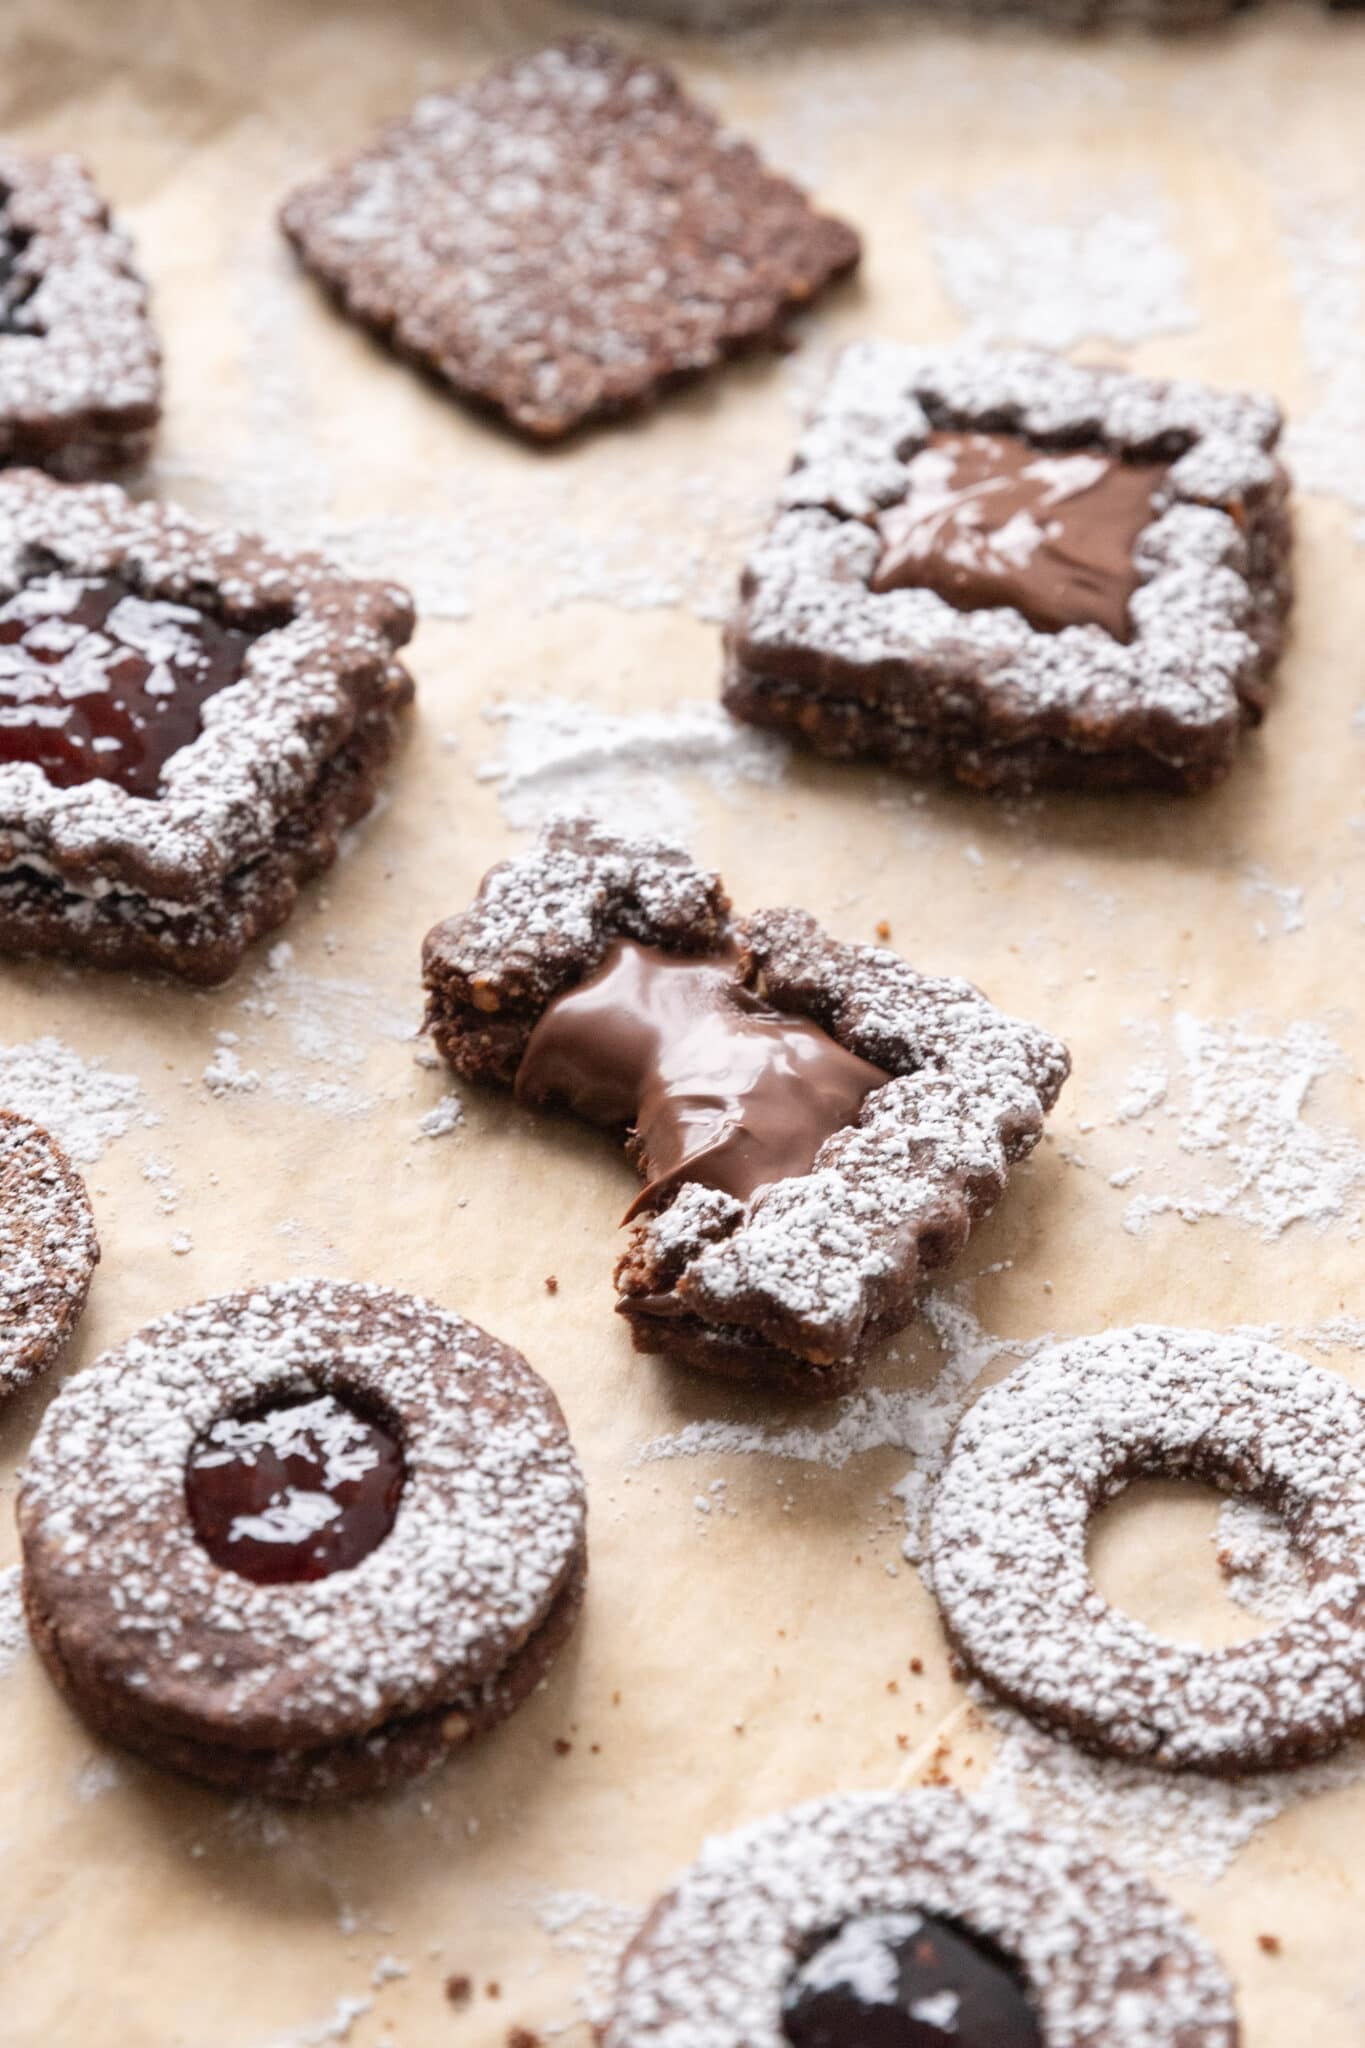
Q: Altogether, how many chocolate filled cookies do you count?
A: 2